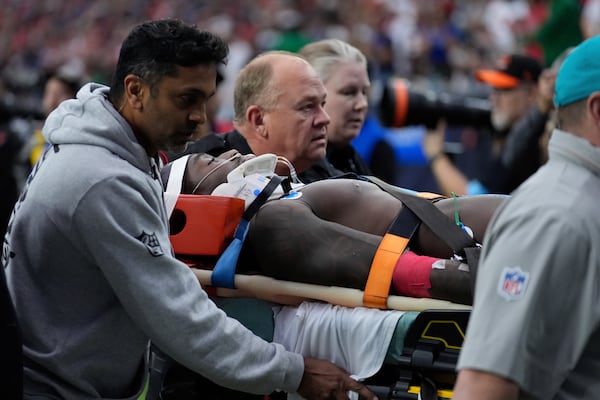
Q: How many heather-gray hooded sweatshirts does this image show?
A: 1